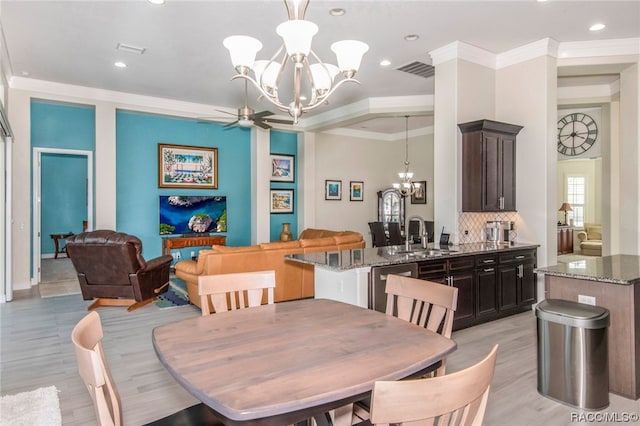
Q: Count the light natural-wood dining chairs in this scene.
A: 4